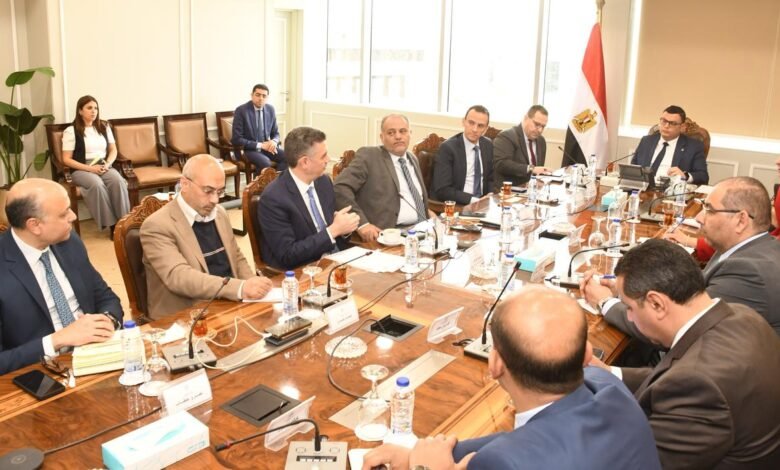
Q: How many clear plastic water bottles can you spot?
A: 12